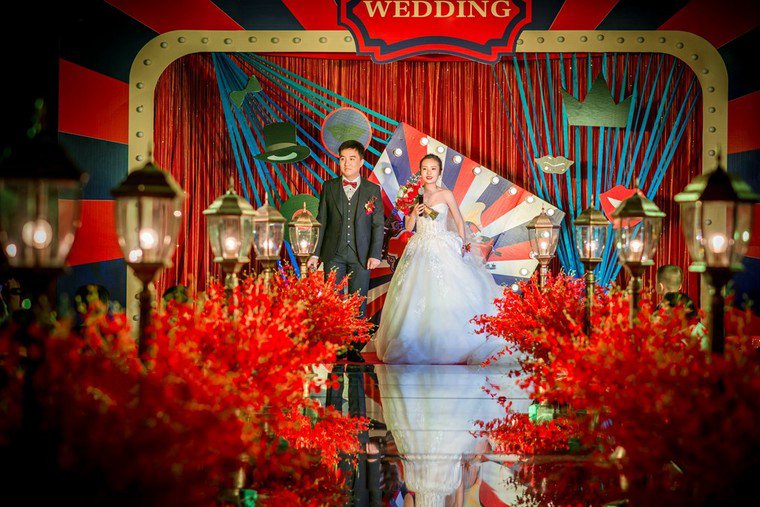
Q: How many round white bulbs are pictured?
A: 14